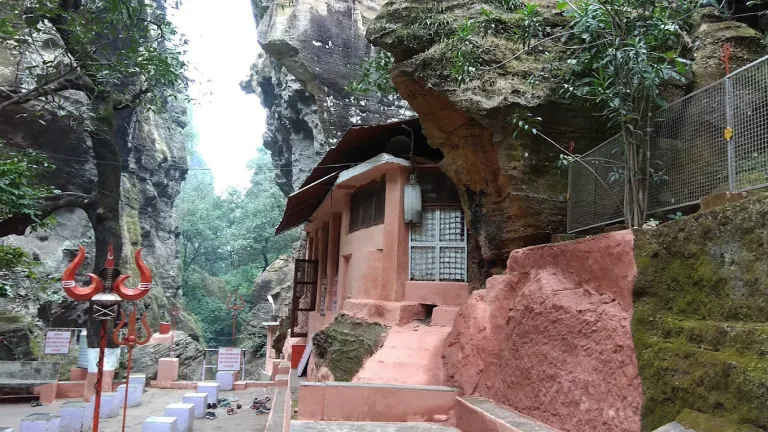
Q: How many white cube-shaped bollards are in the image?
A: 11